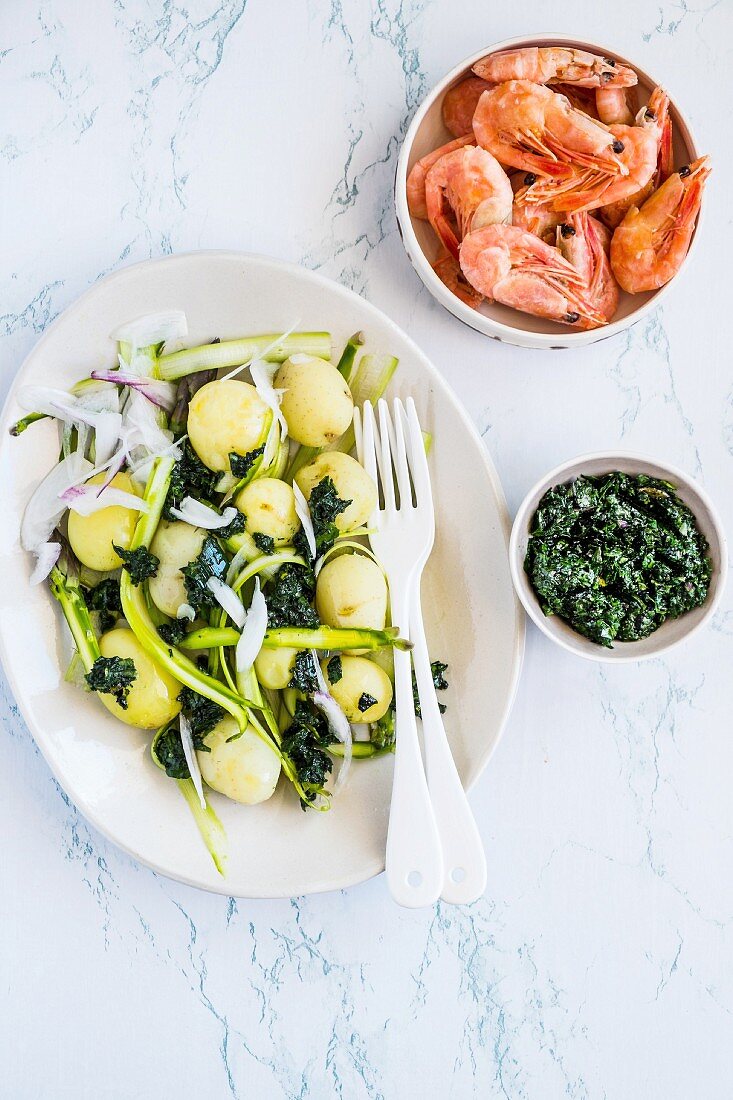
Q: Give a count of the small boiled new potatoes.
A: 11